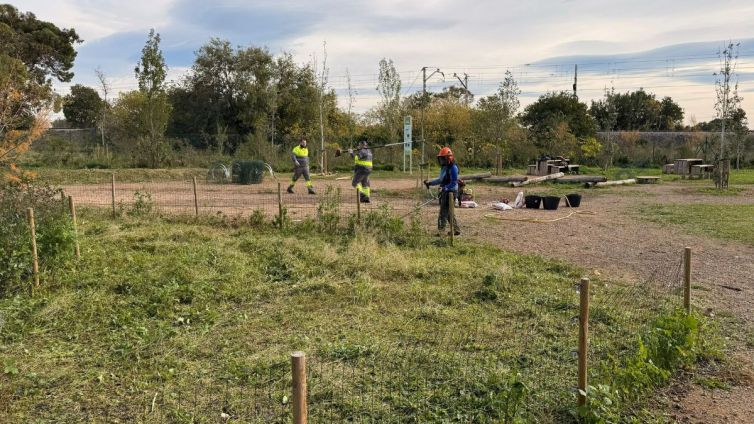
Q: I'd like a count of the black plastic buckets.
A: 3